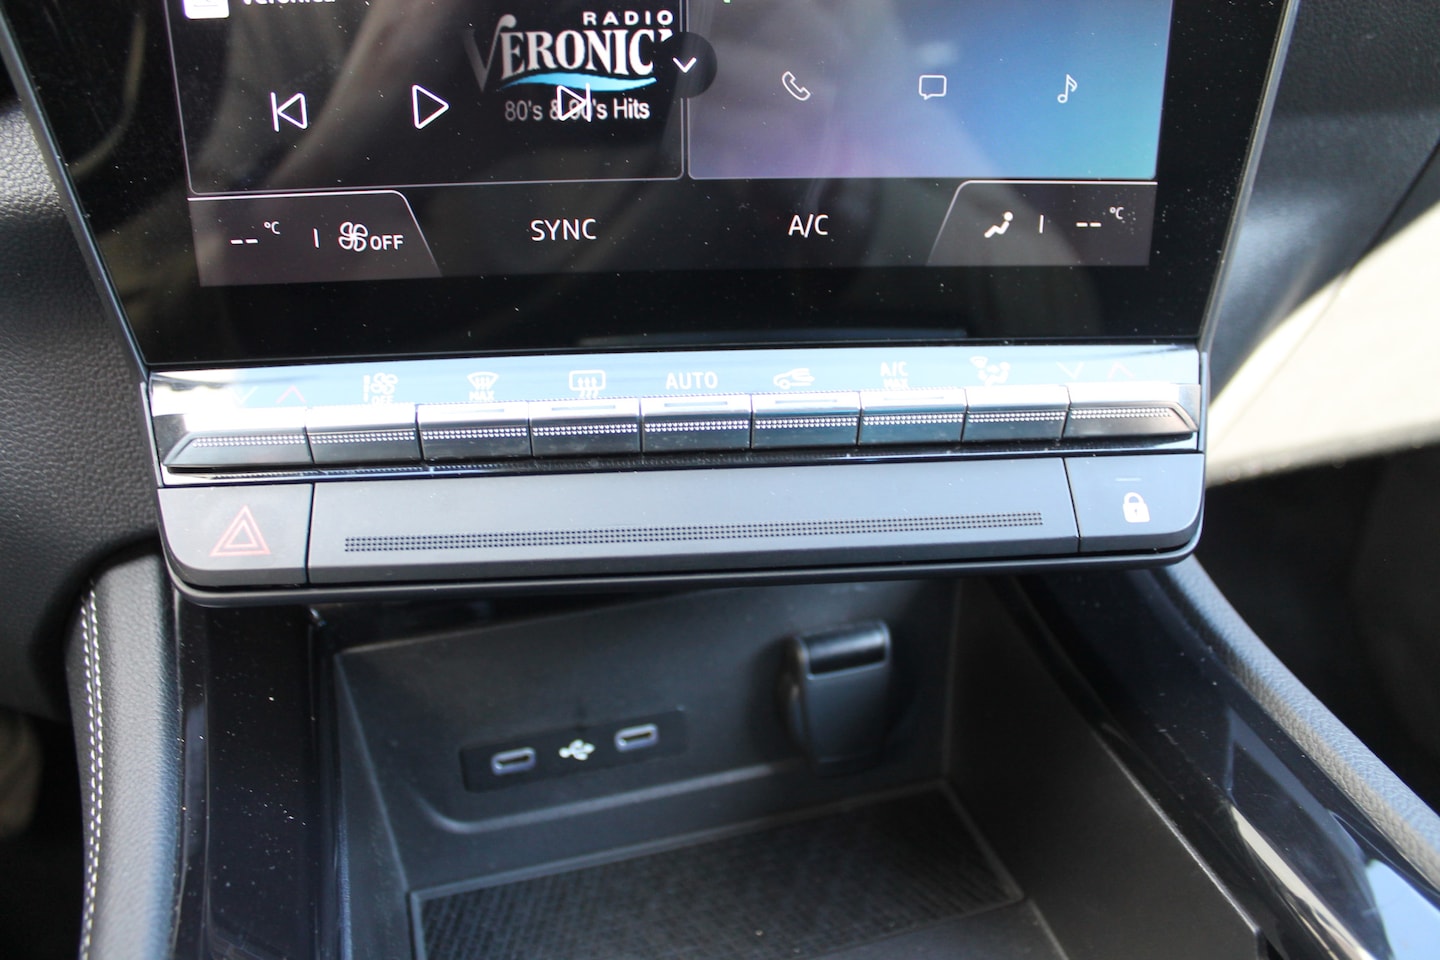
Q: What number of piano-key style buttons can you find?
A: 9